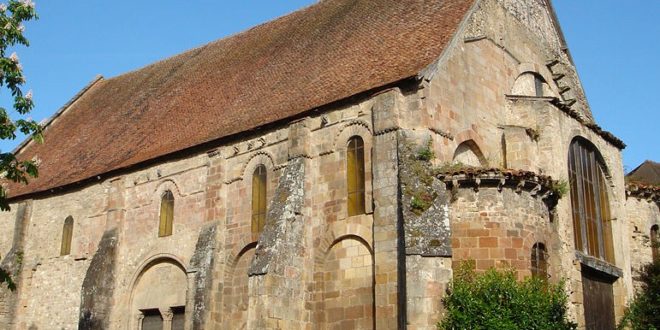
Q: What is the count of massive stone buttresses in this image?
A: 5